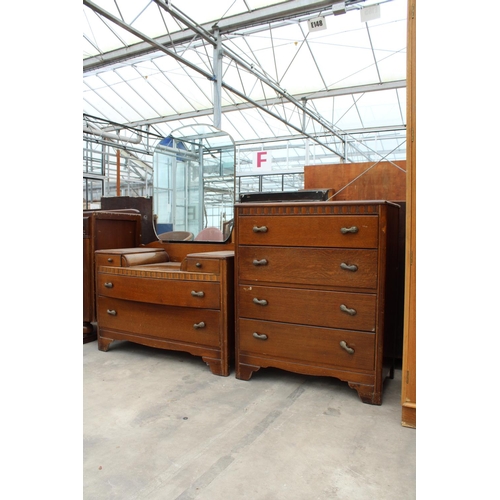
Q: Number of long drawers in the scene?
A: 6